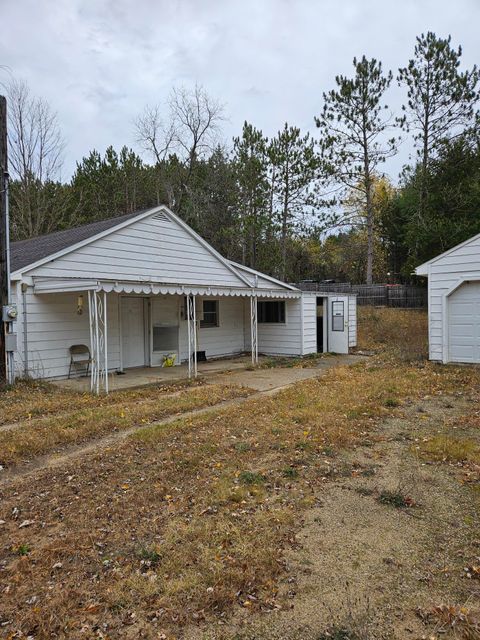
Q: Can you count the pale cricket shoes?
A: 0